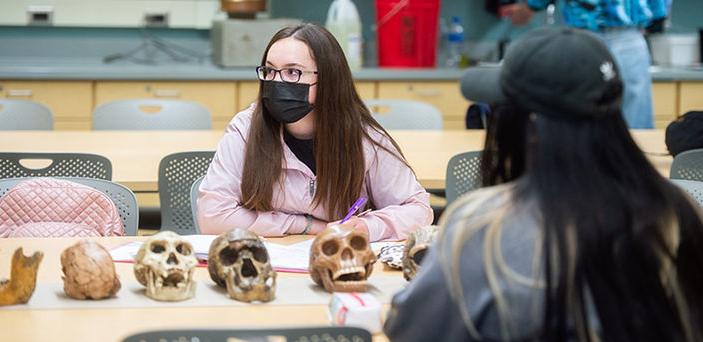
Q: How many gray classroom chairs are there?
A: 11